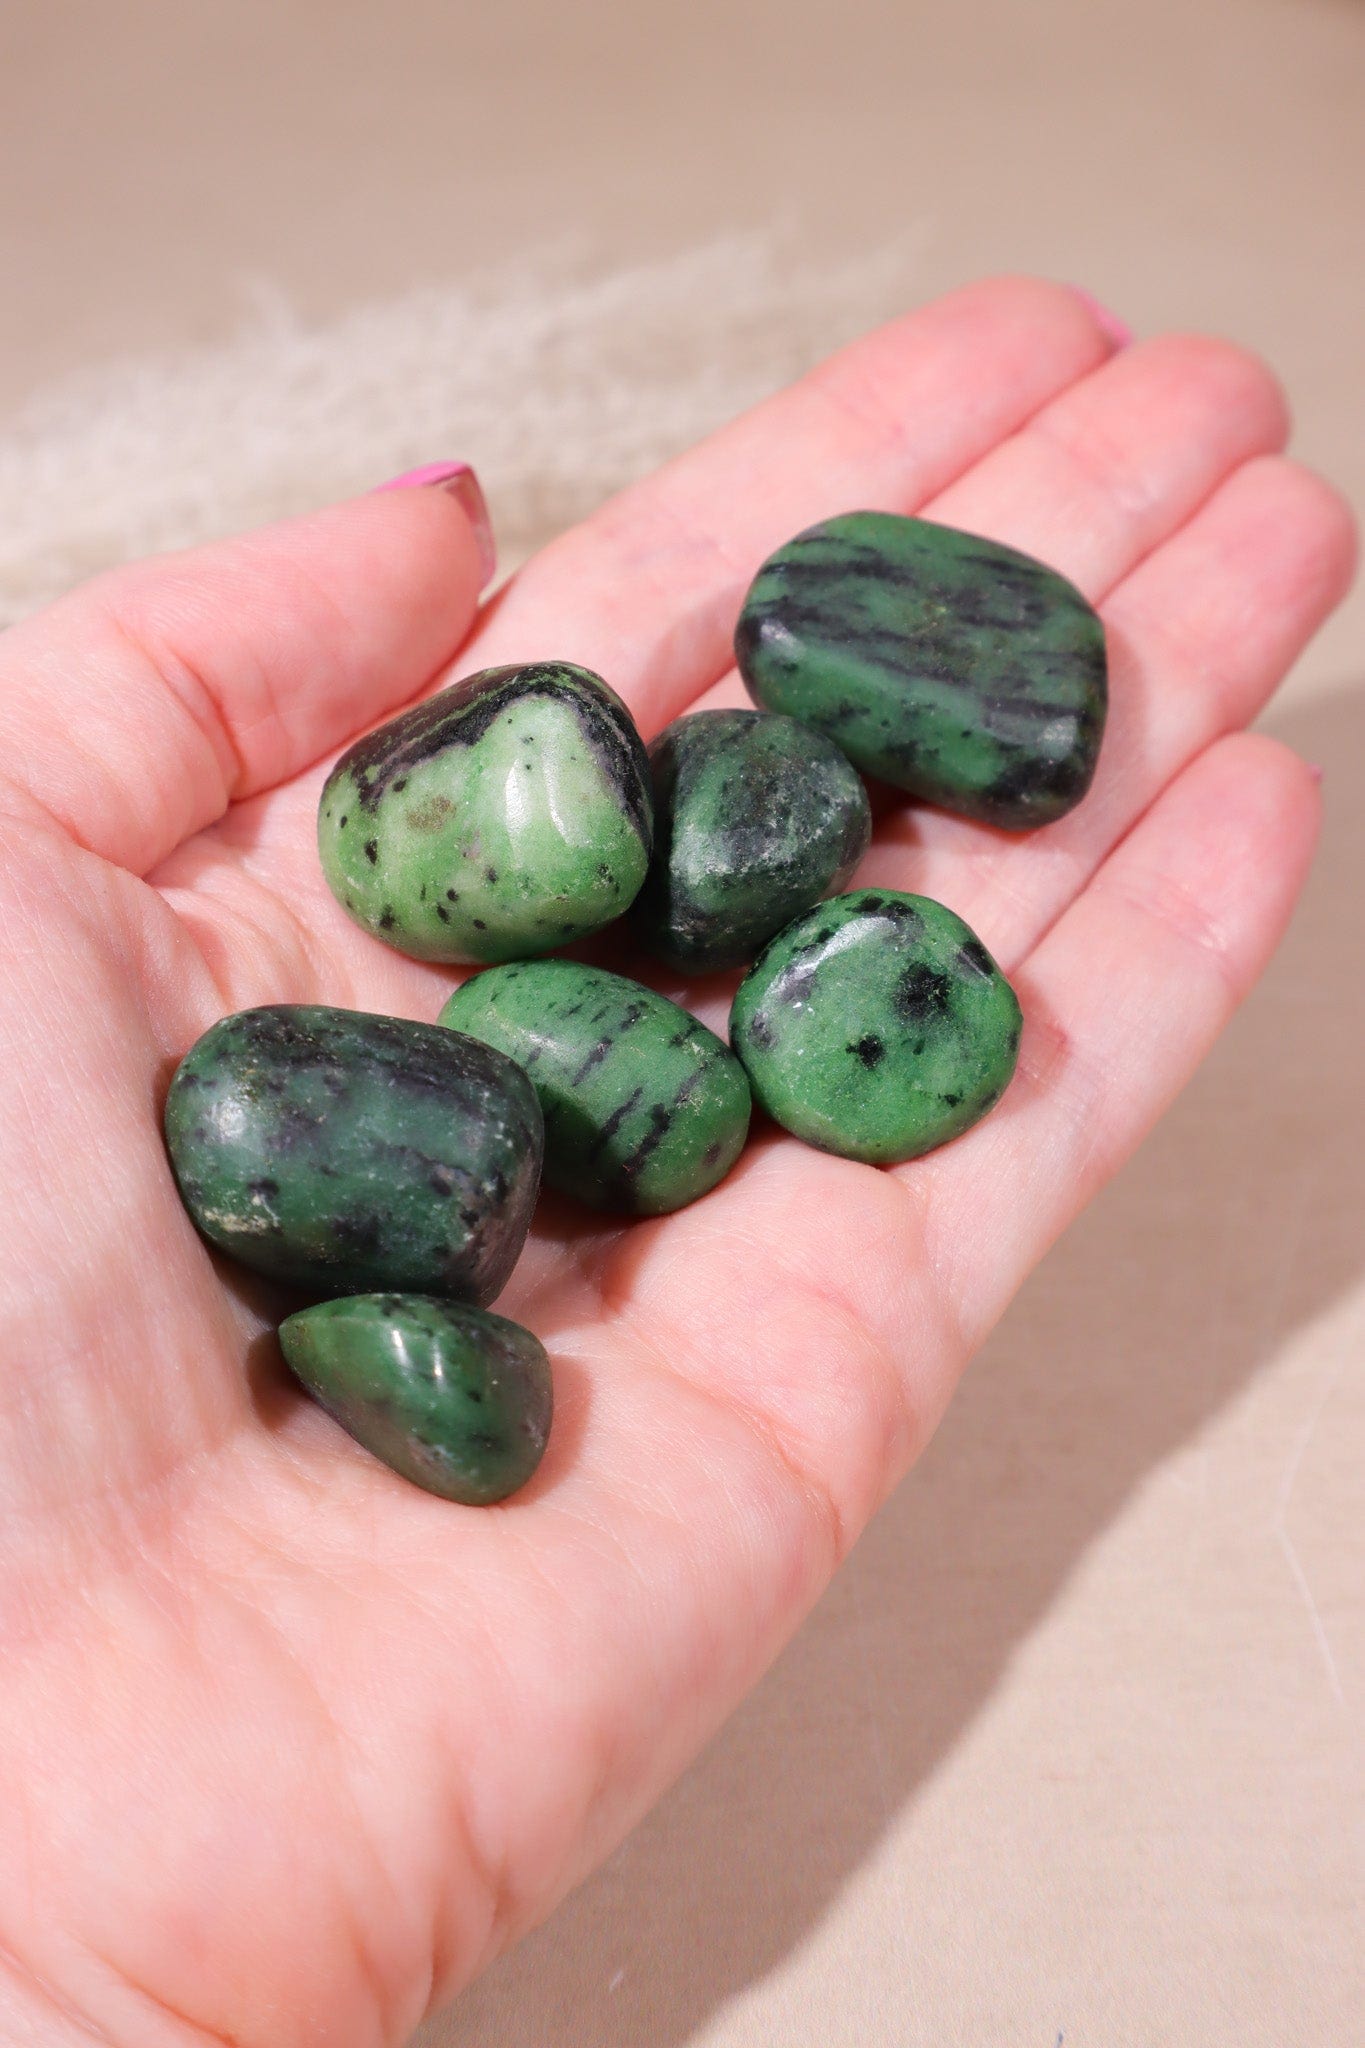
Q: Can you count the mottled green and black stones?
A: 7